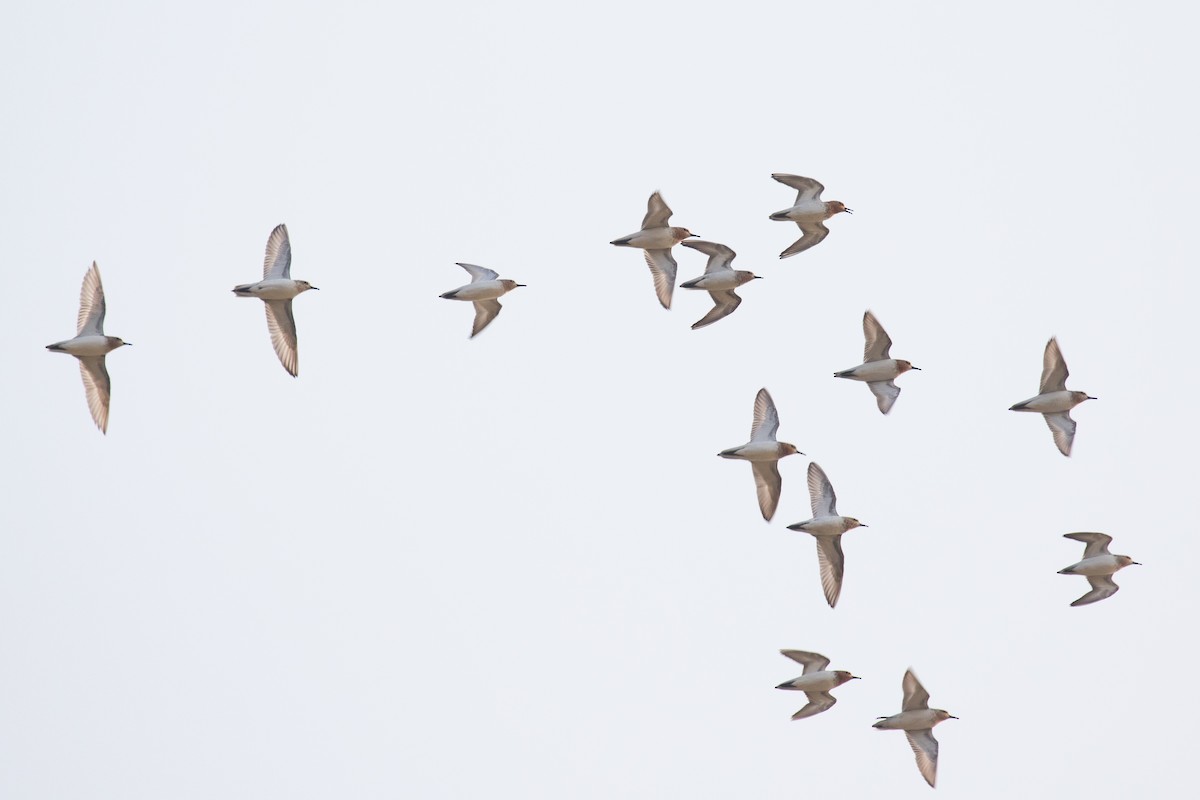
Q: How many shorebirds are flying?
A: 13